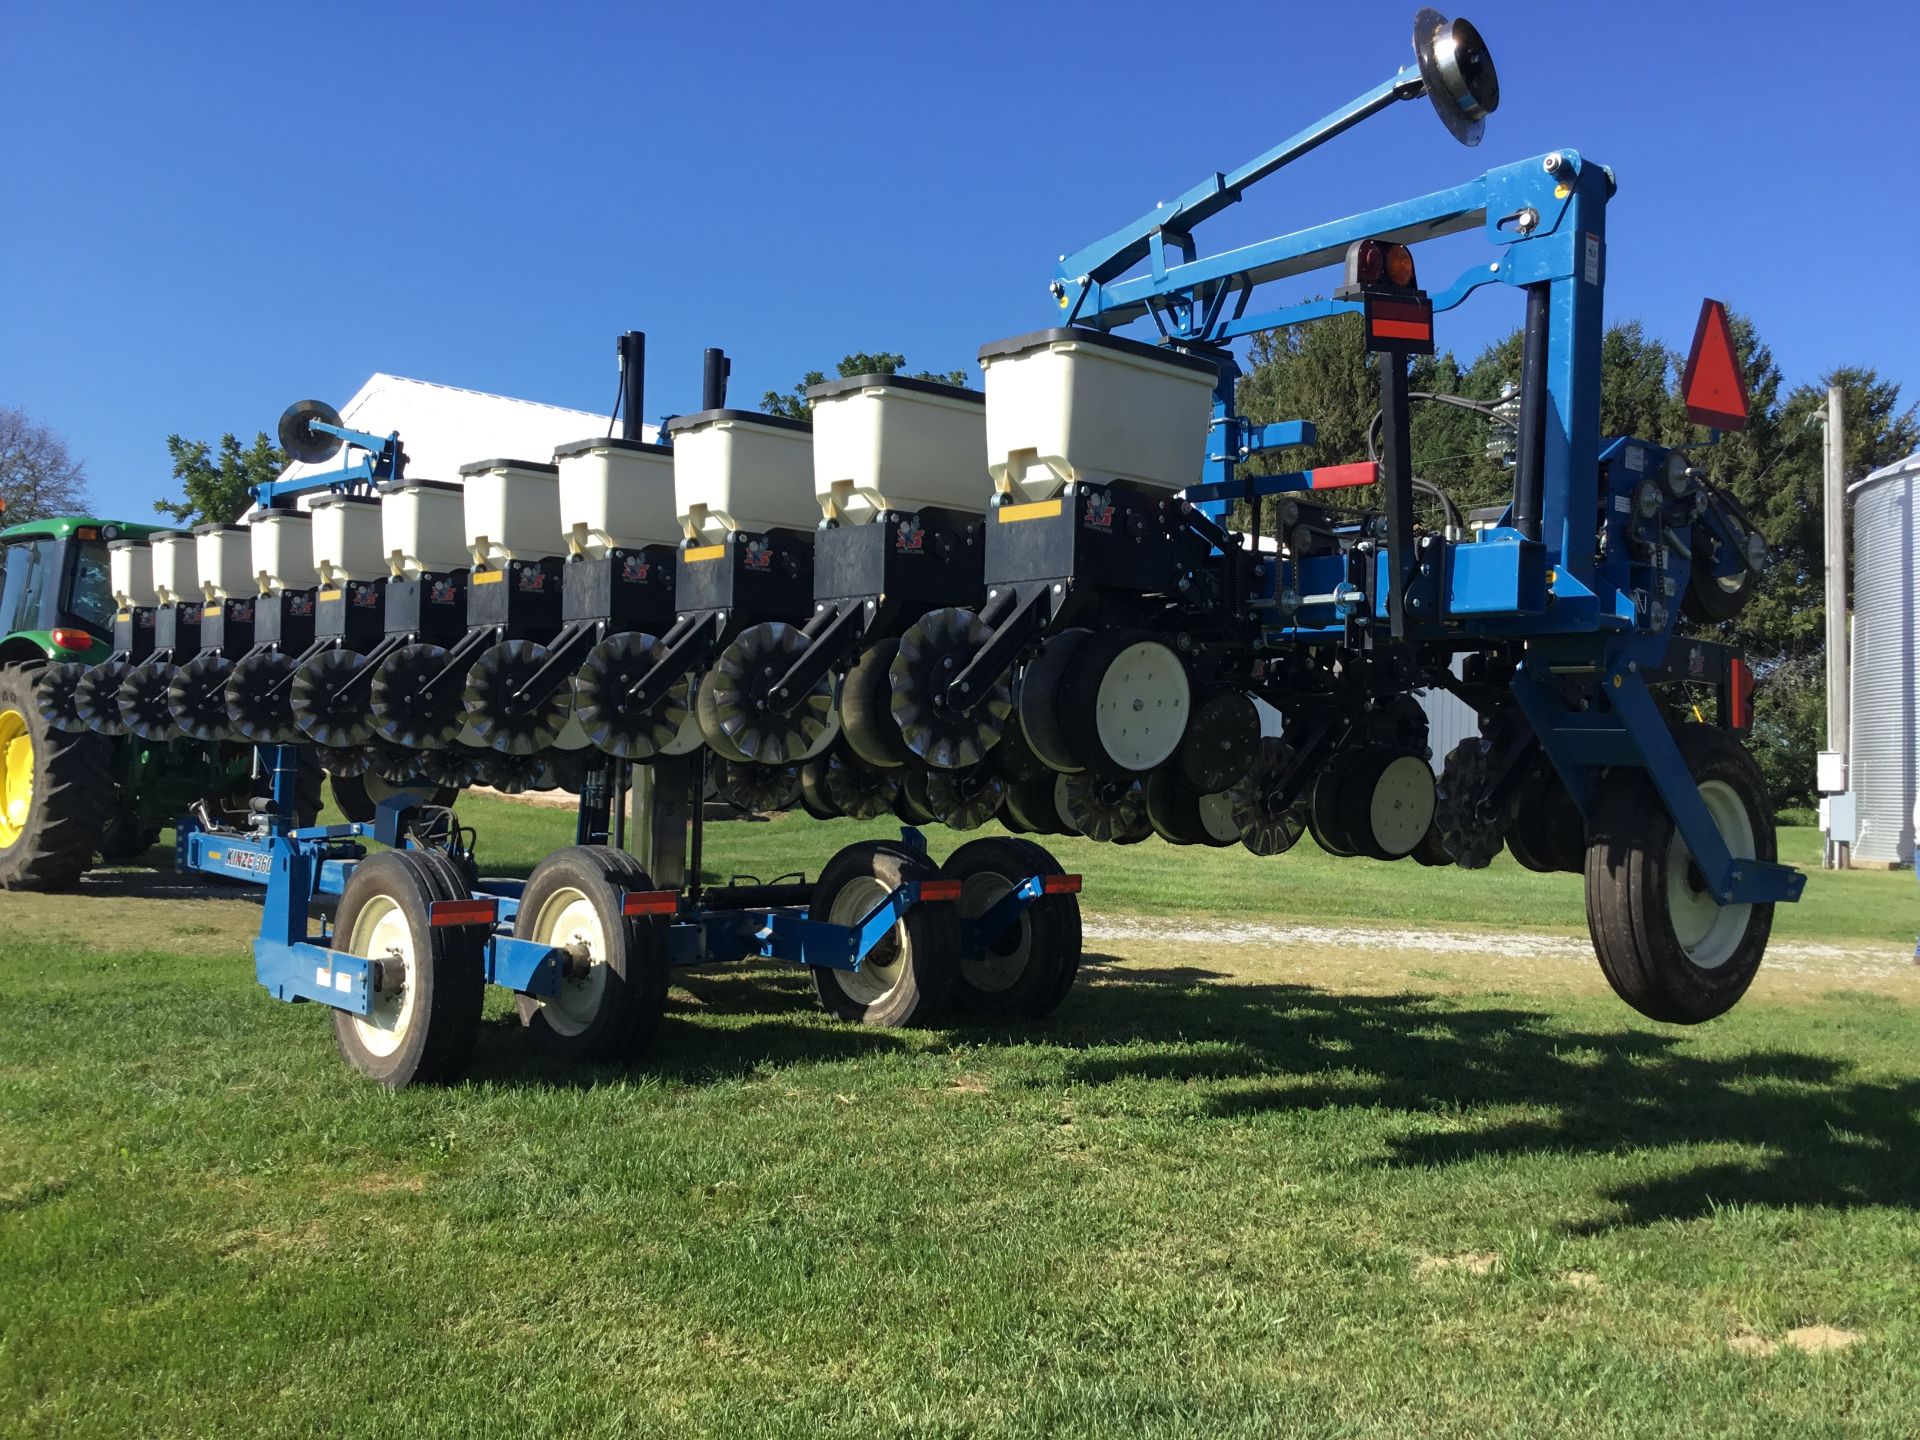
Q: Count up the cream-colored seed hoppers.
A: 11